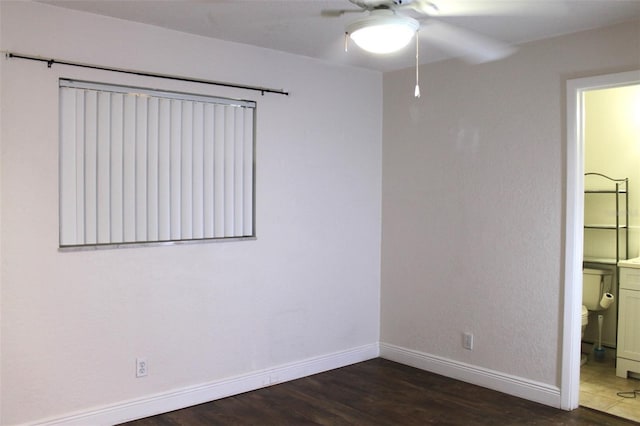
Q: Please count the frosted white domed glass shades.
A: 1